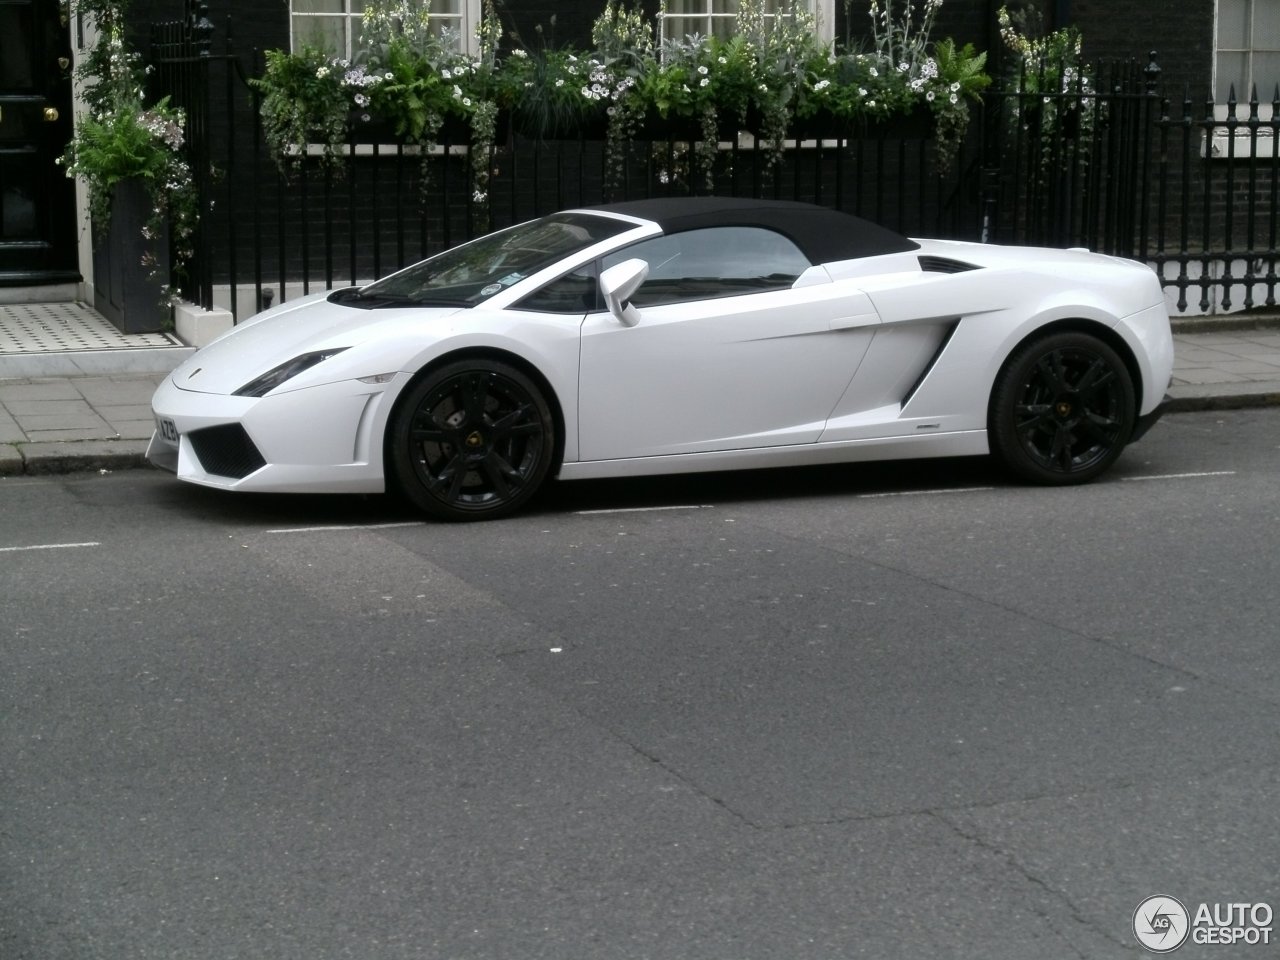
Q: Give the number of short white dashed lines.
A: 5